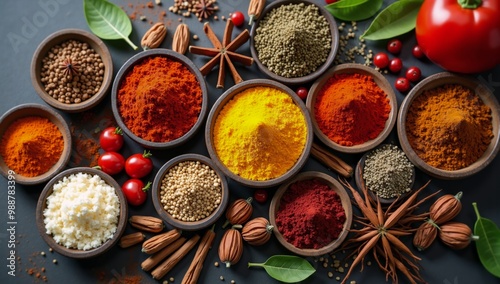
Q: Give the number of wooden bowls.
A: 11